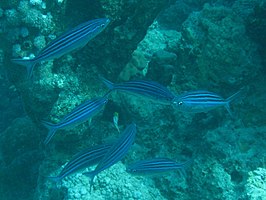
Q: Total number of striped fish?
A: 7